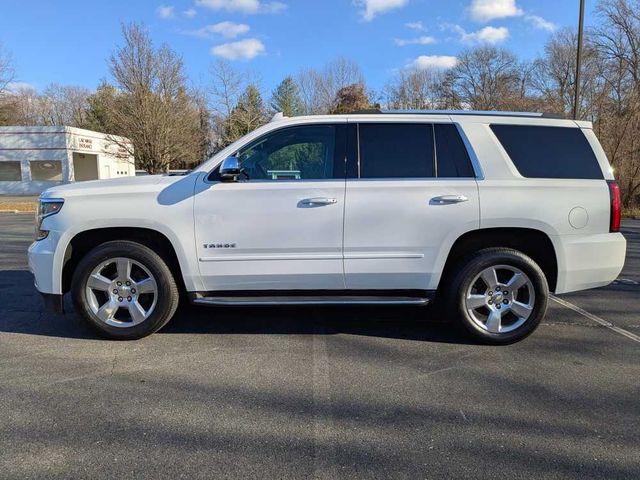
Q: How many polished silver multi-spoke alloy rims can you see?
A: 2